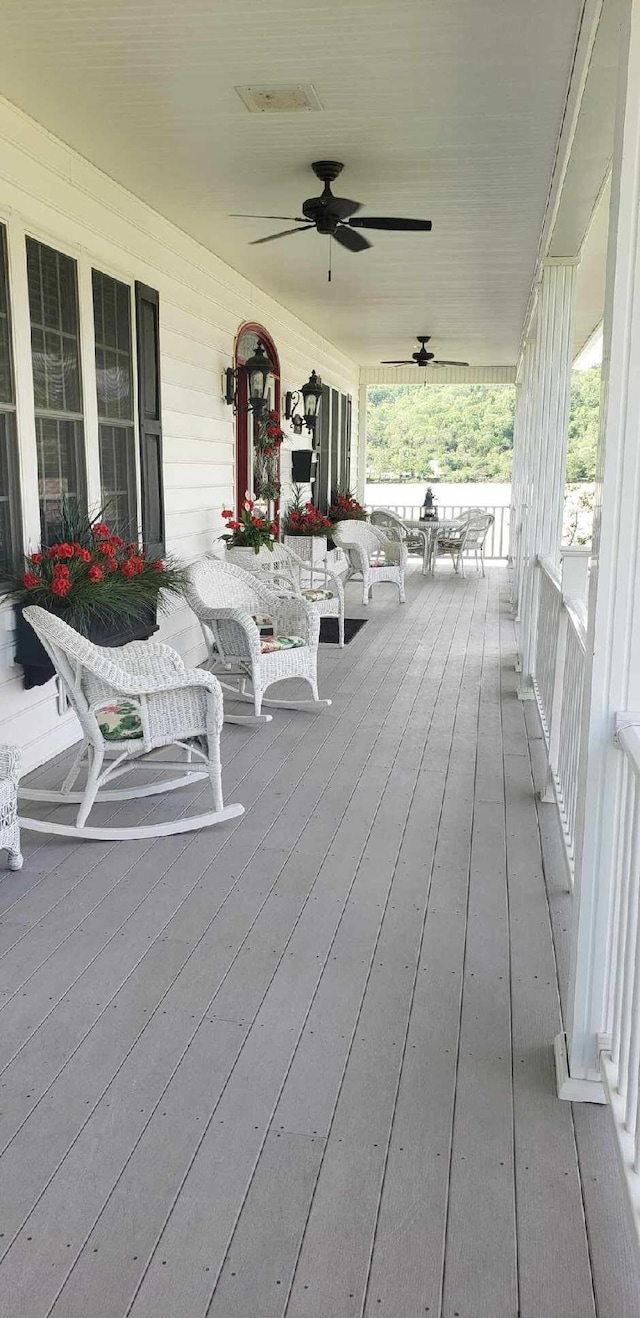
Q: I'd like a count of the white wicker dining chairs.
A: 4